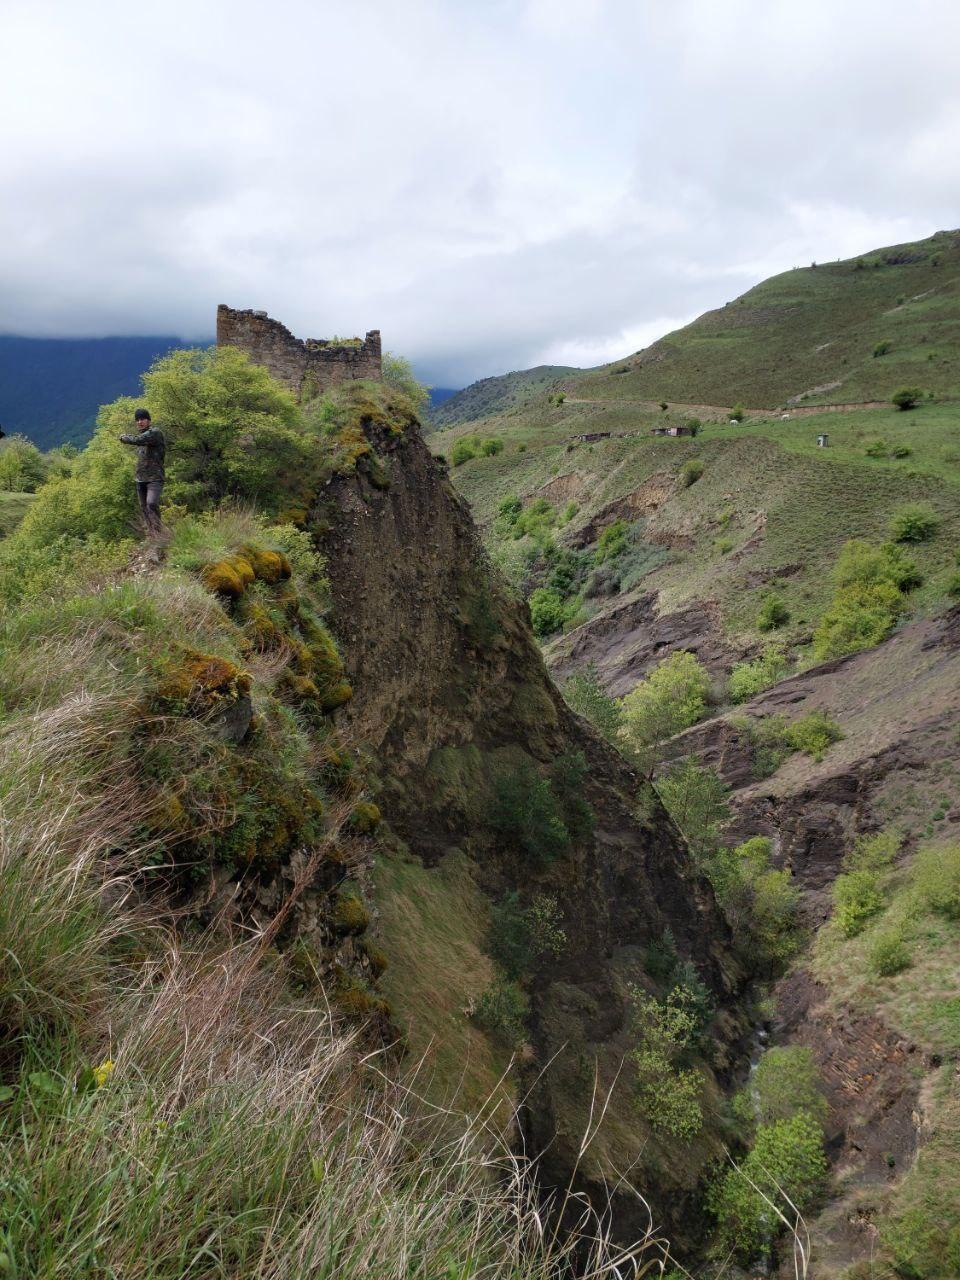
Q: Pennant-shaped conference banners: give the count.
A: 0